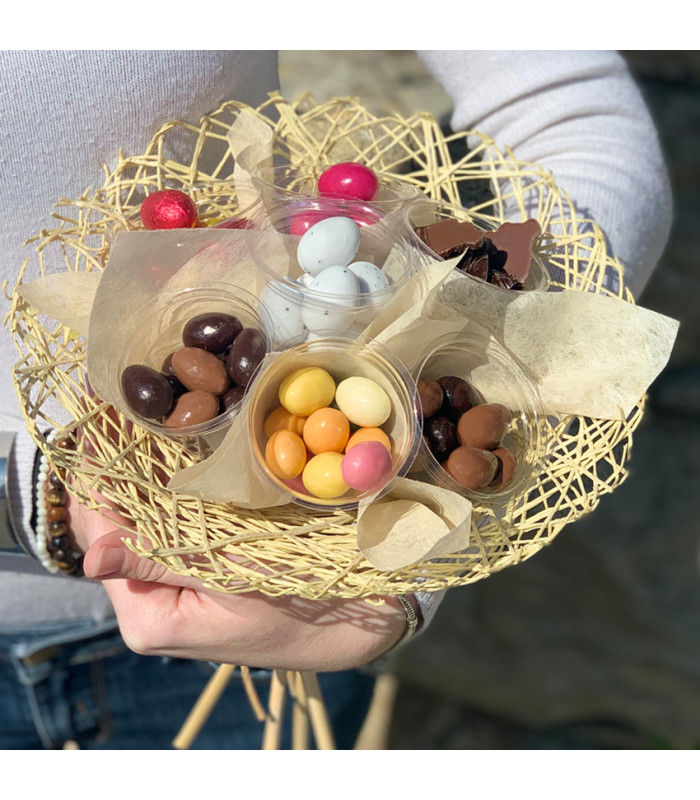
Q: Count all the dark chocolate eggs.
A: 7